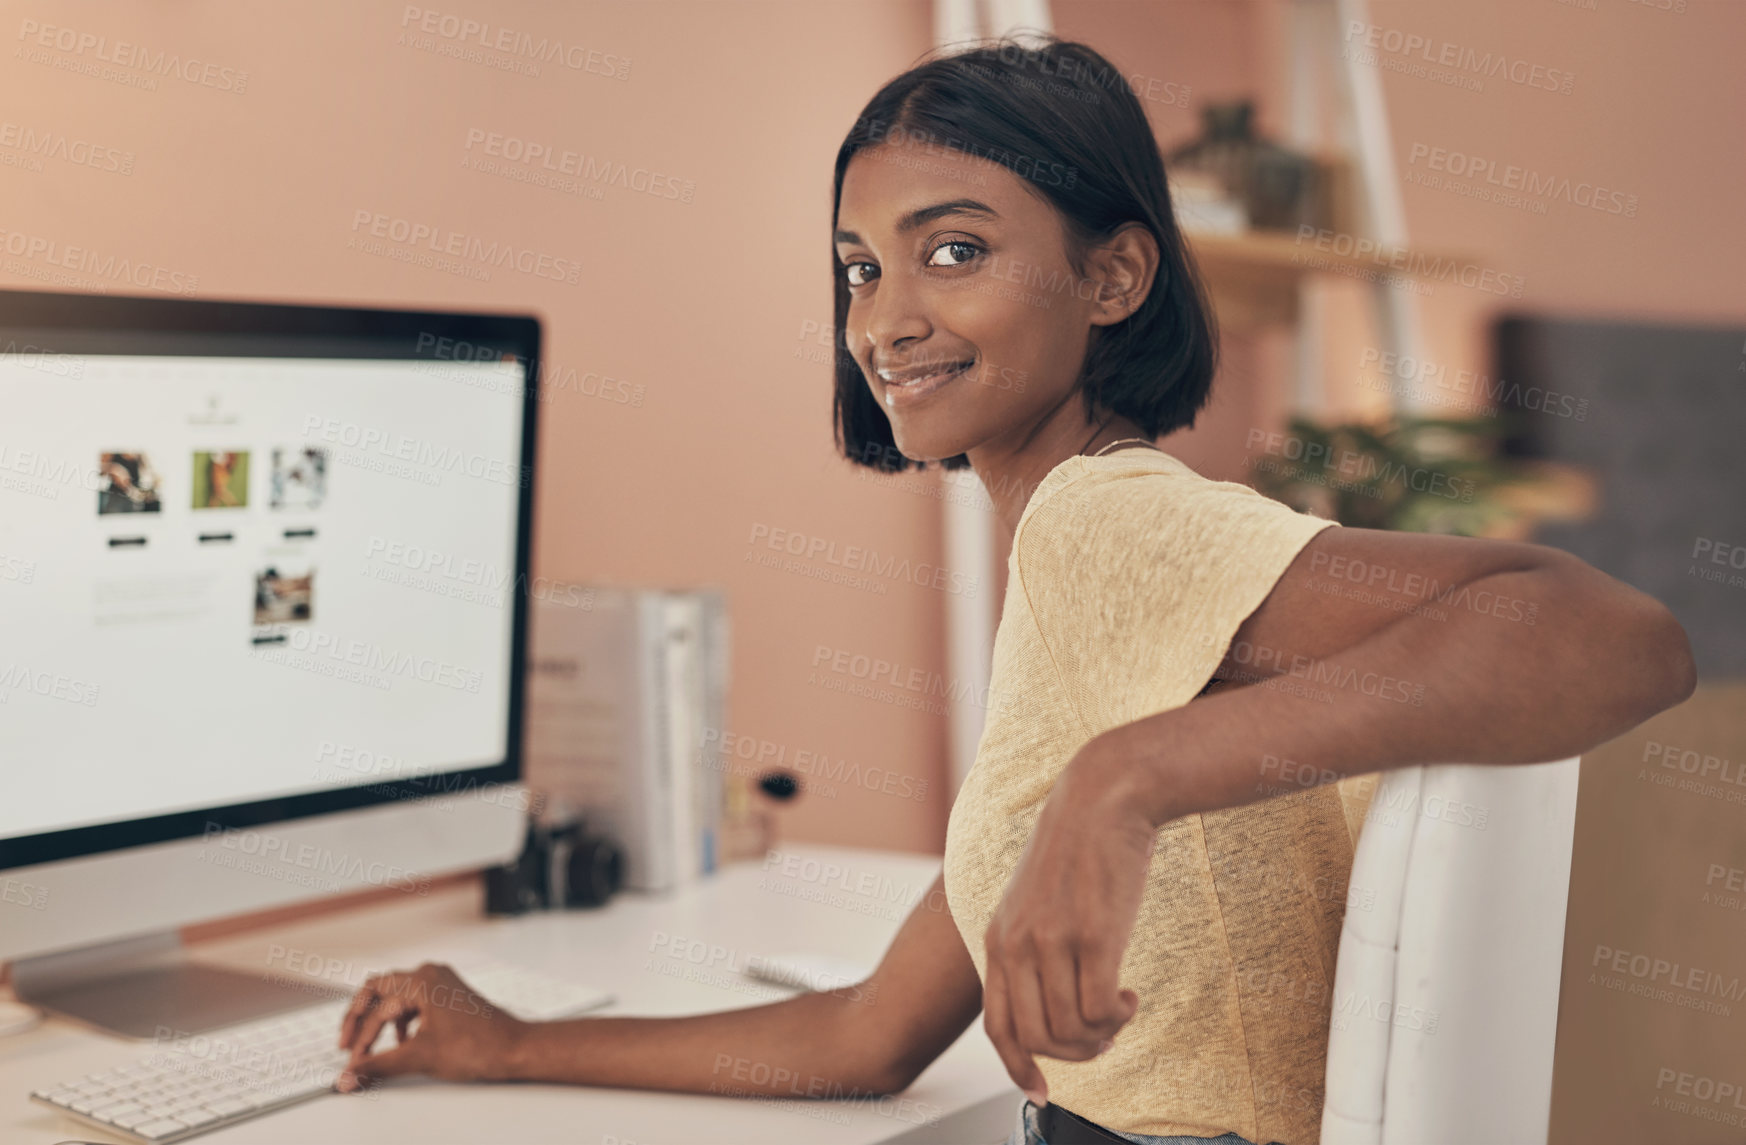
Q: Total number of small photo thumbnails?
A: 4